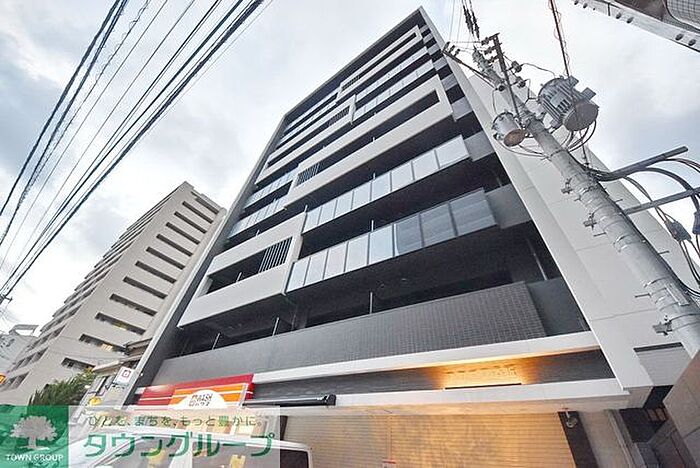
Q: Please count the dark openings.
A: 12